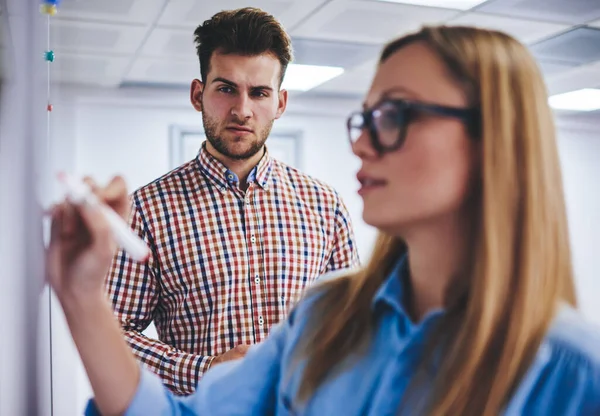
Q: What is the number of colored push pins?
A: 4